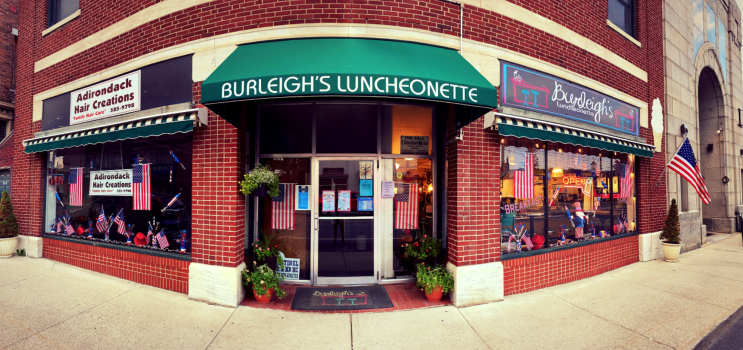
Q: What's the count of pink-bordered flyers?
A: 2